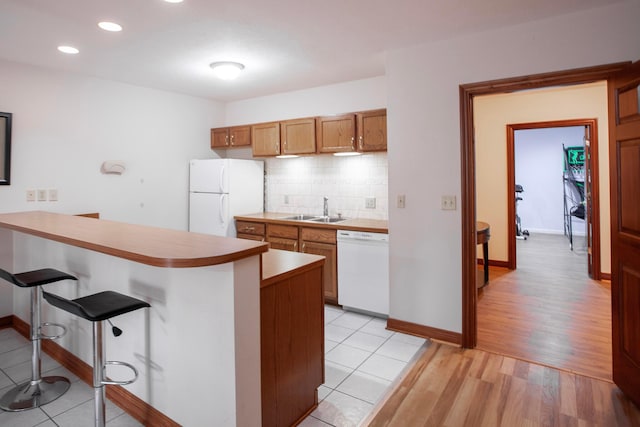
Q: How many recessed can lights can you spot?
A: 3